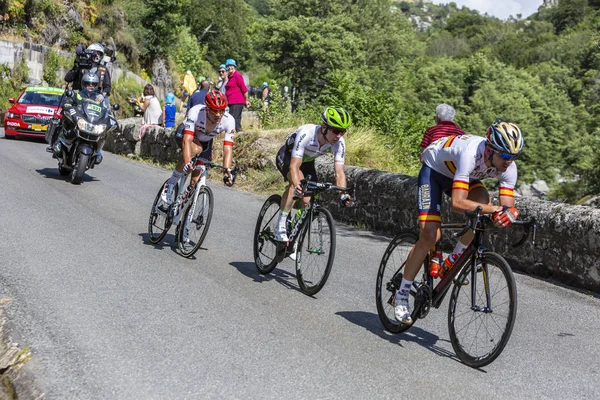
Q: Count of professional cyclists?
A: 3